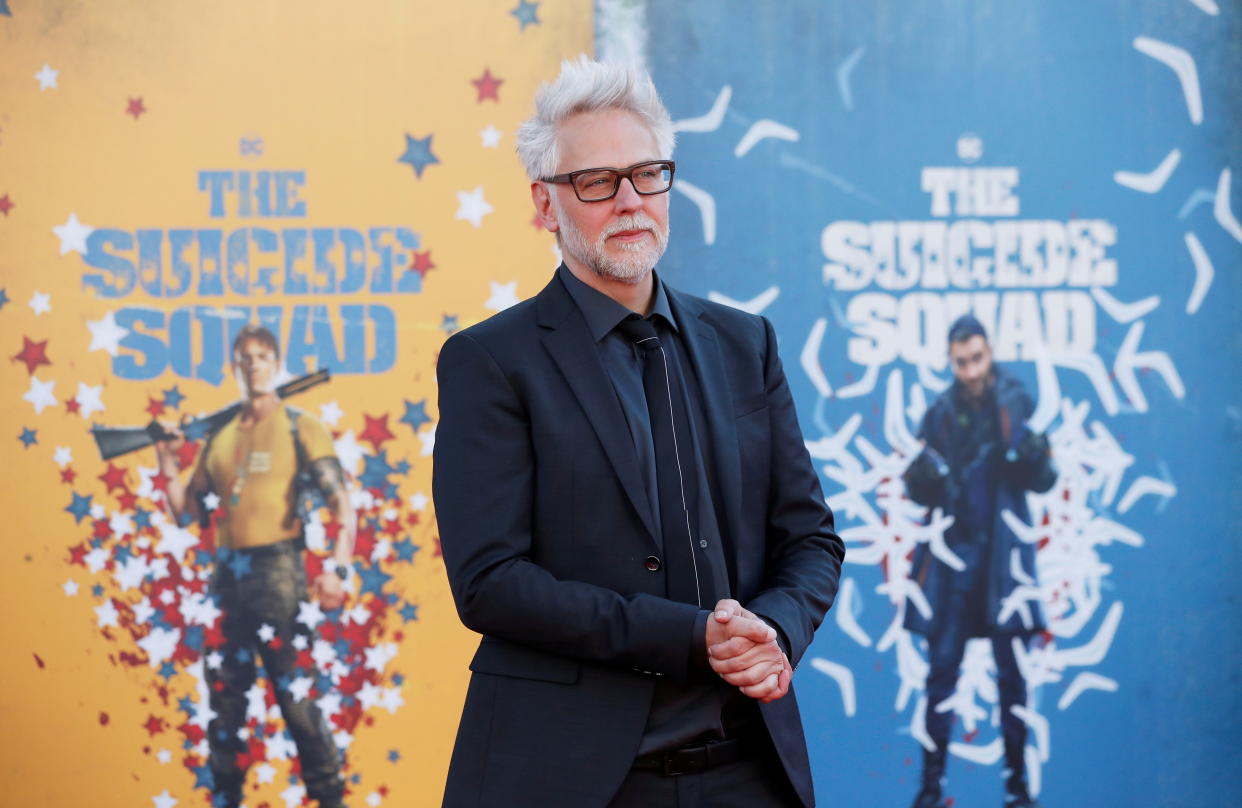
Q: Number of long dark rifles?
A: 1